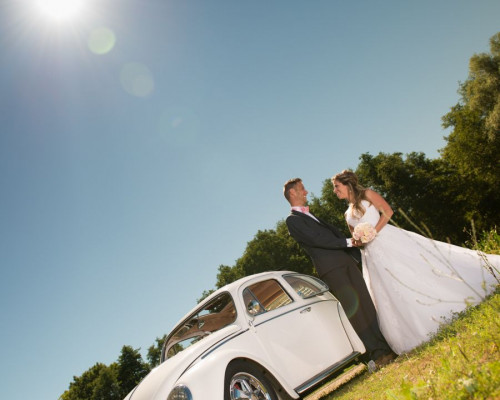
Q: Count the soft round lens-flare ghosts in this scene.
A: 3